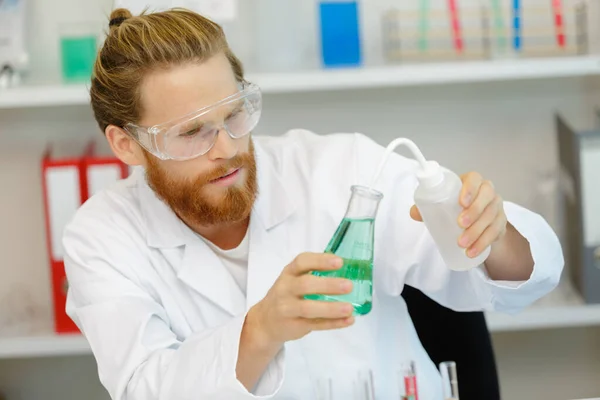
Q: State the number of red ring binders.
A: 2